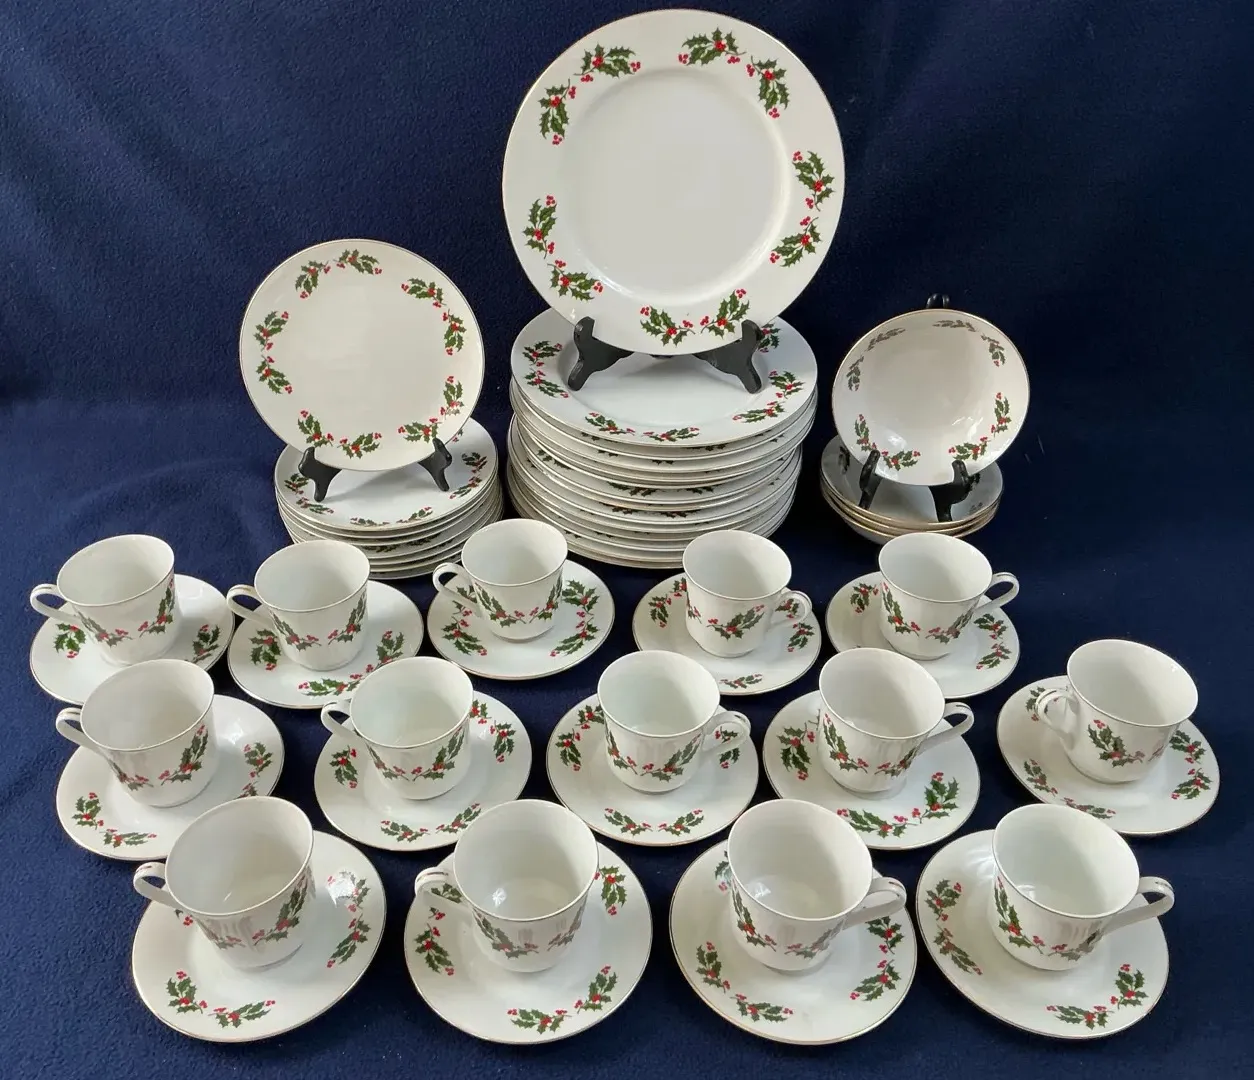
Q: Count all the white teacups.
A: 14